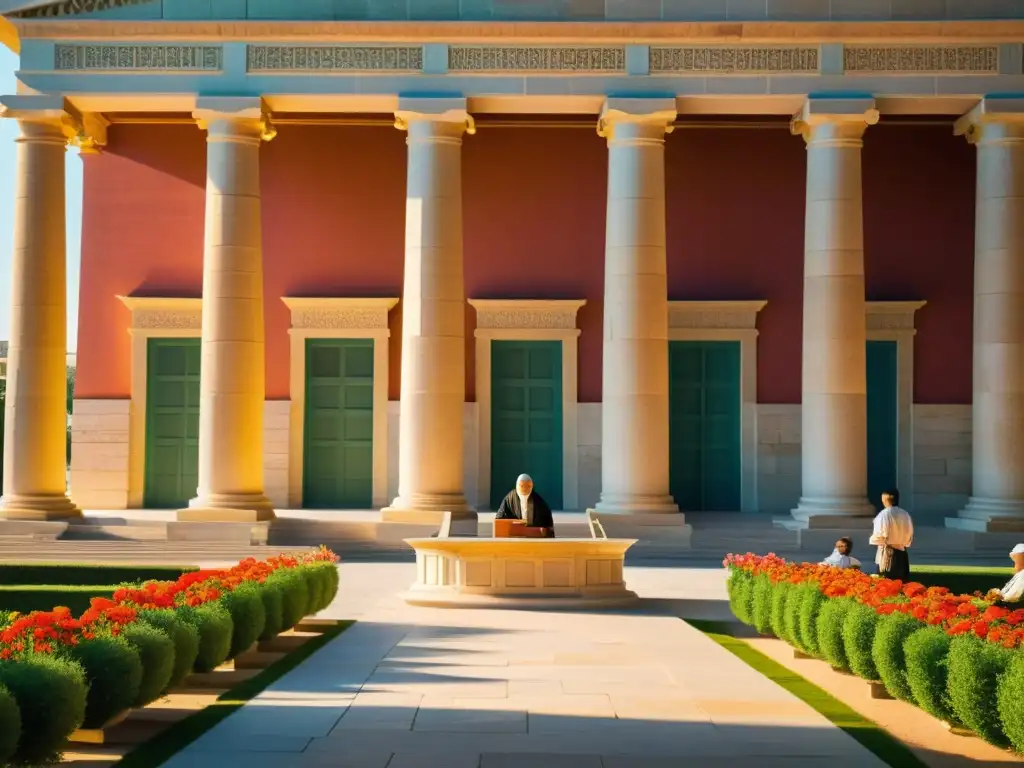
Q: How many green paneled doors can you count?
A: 5